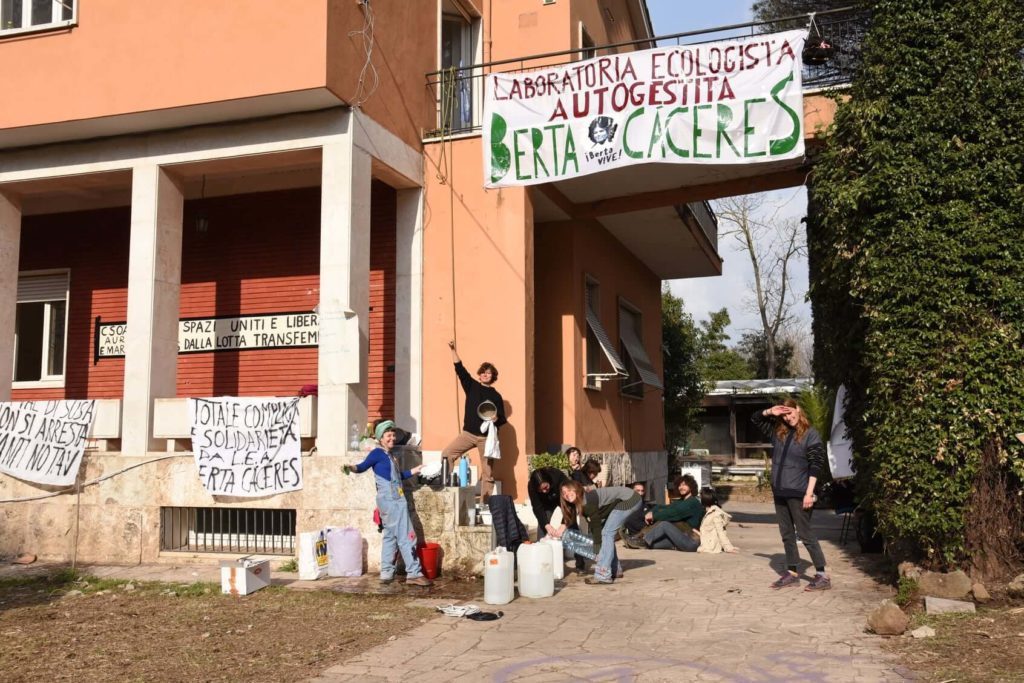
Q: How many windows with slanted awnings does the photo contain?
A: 2